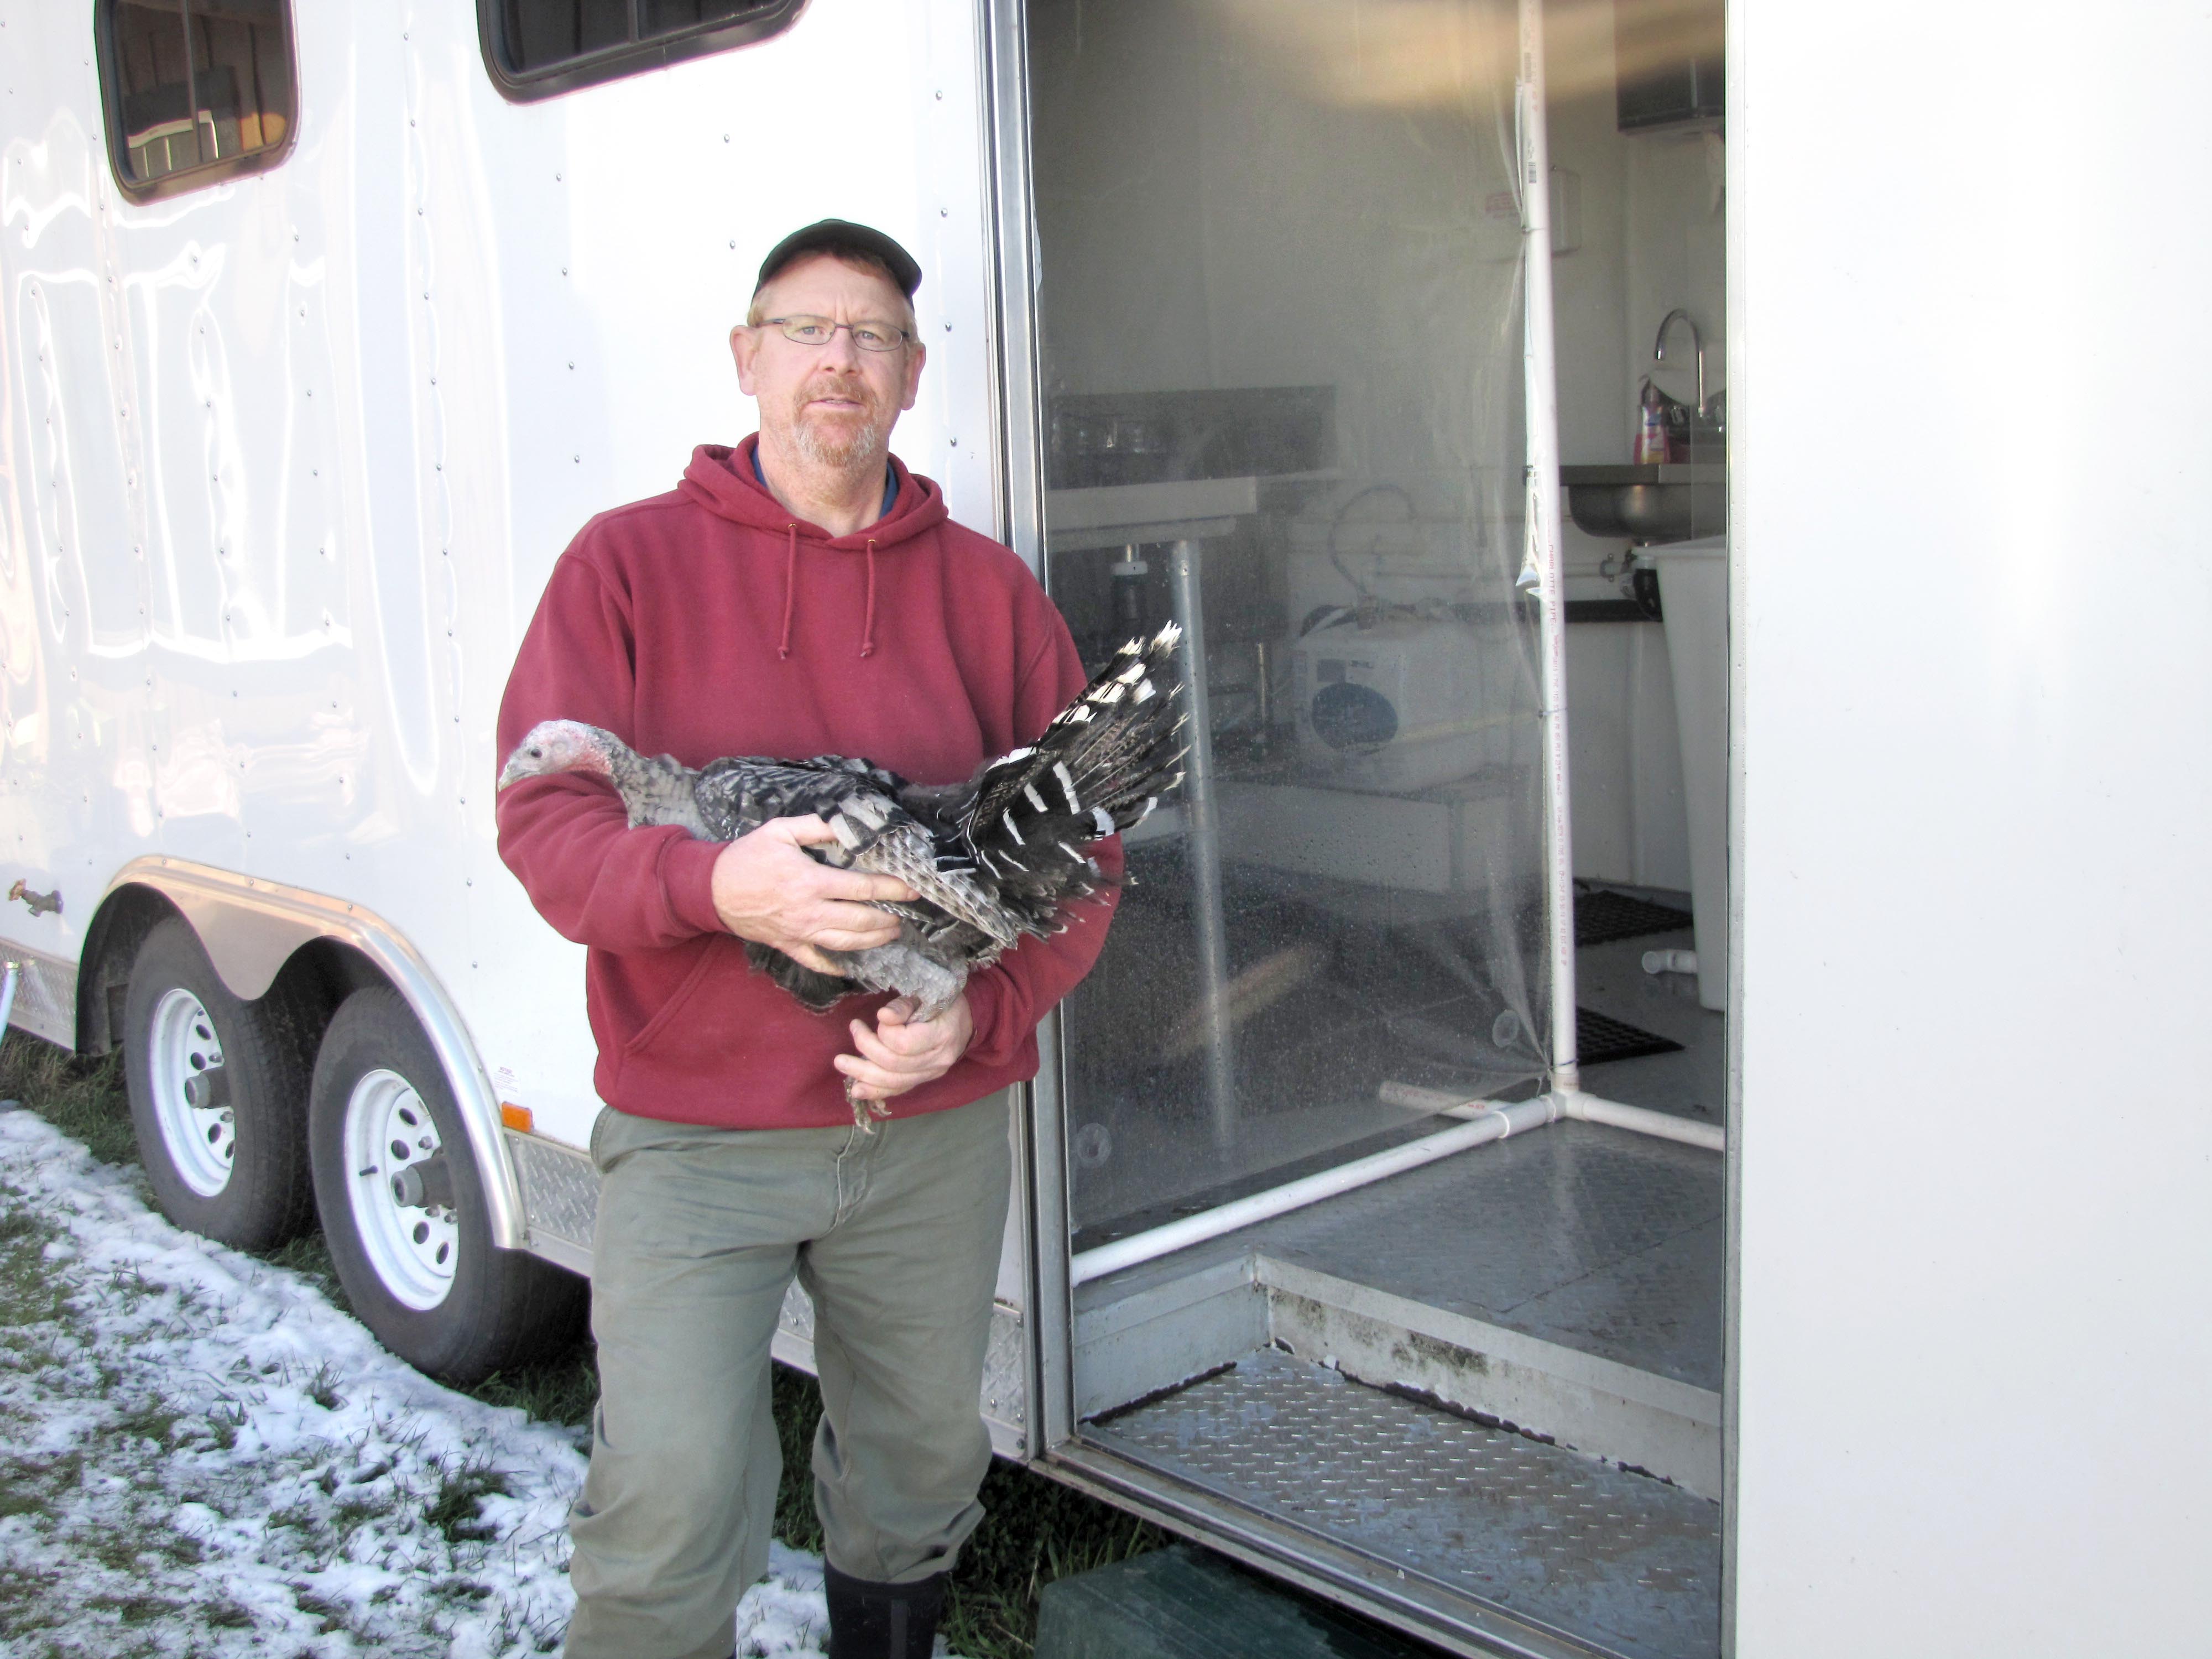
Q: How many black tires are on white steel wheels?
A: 2